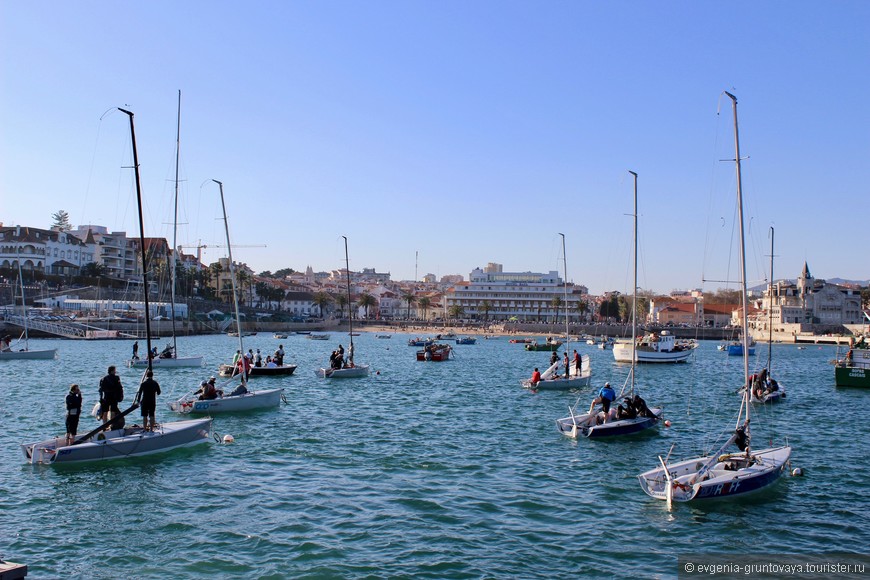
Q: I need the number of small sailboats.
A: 9